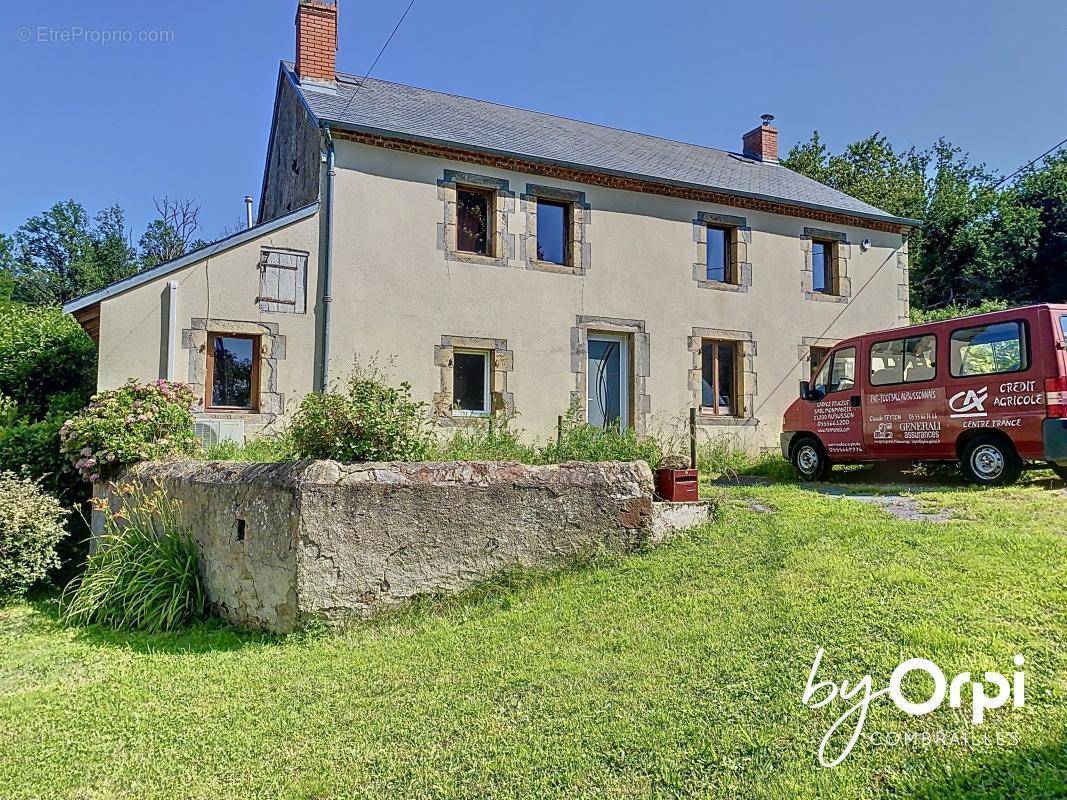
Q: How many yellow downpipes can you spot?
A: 0